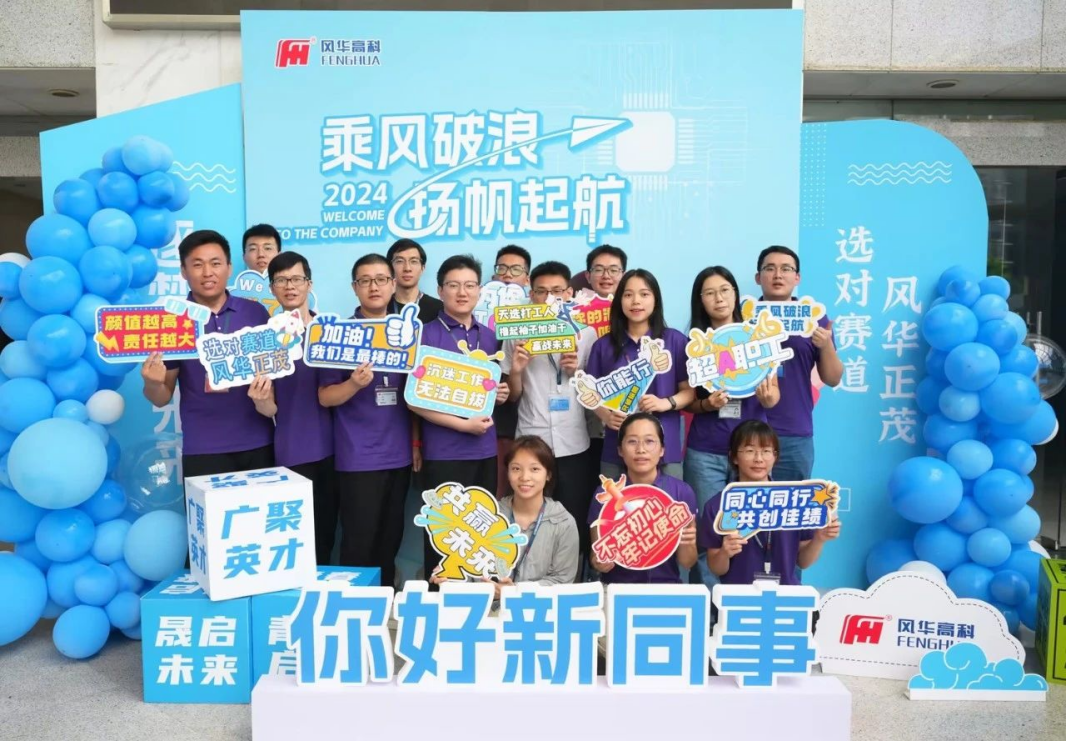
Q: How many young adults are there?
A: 15